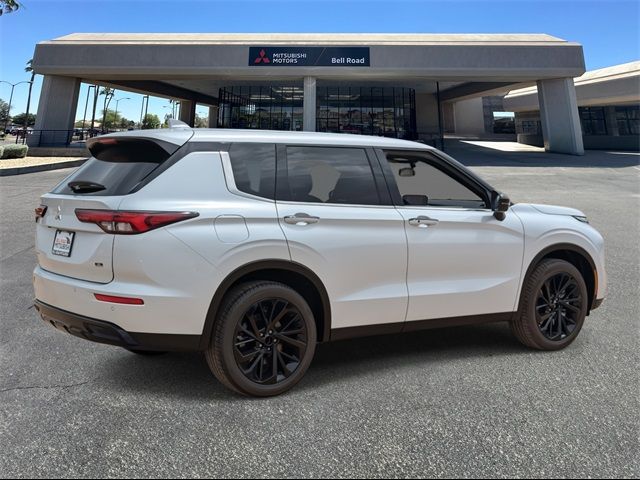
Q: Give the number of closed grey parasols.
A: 0